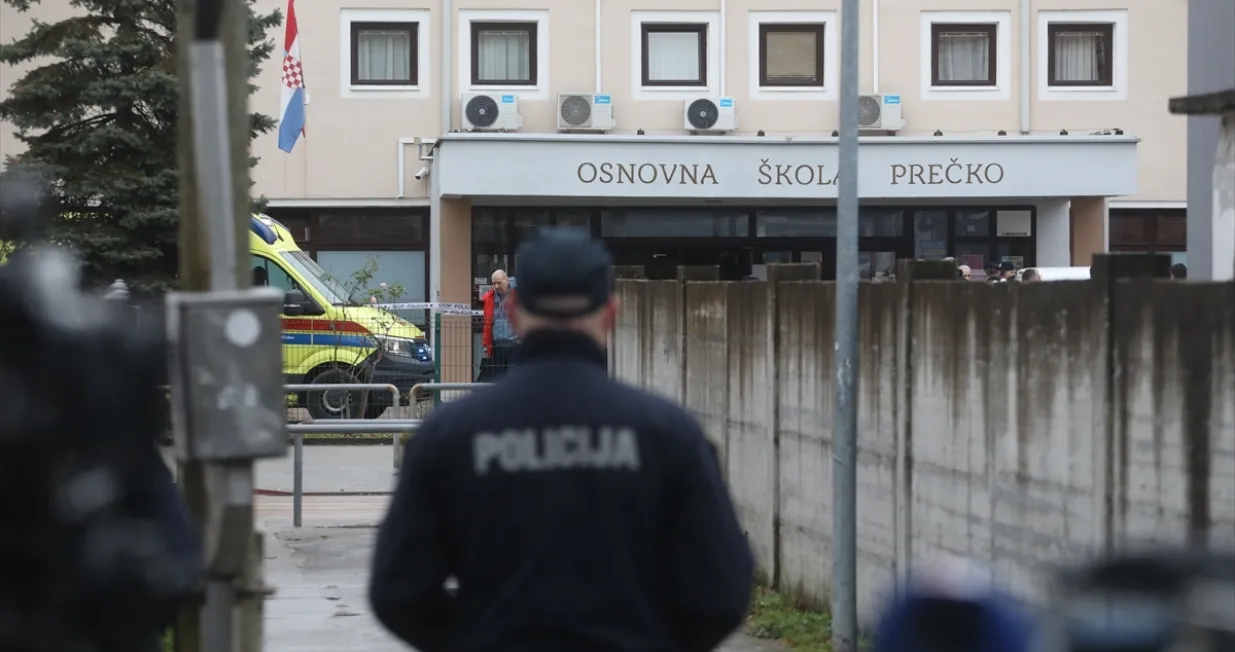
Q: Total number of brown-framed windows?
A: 6